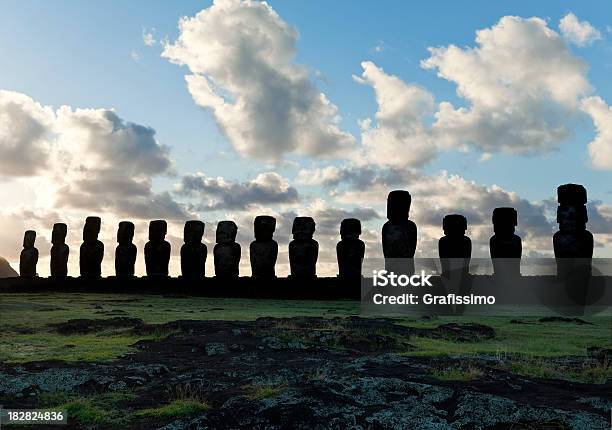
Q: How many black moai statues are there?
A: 14